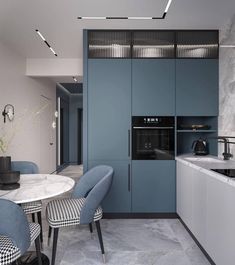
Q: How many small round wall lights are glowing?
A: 2